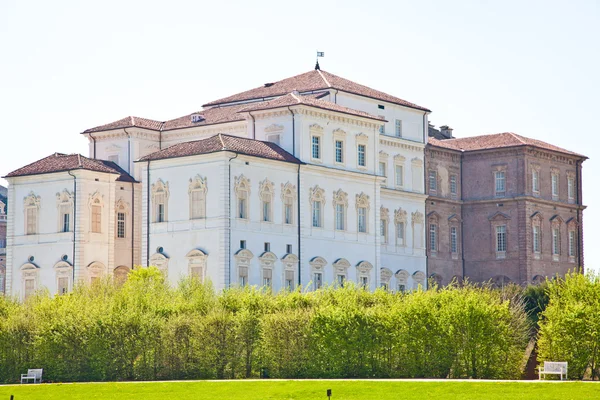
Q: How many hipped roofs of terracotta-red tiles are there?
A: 6